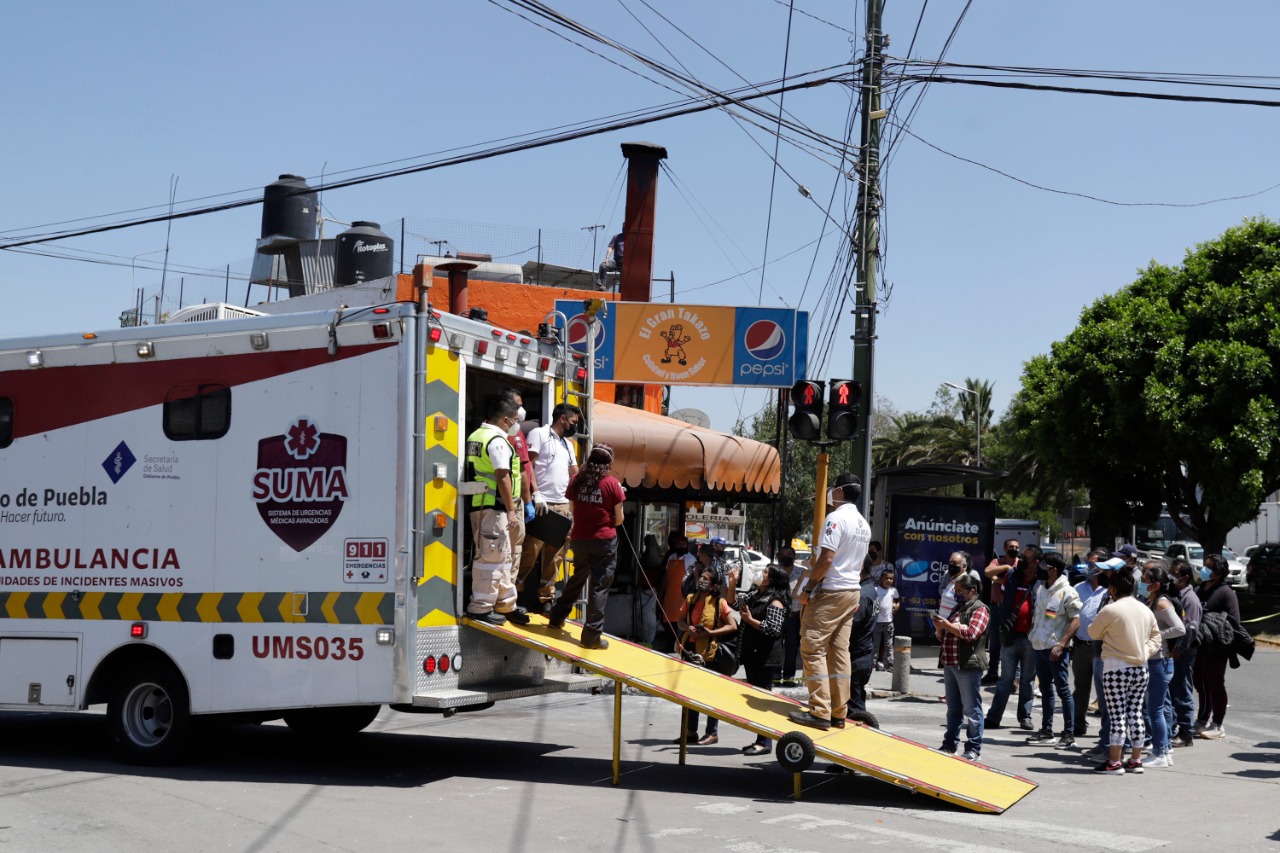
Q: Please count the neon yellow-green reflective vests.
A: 1